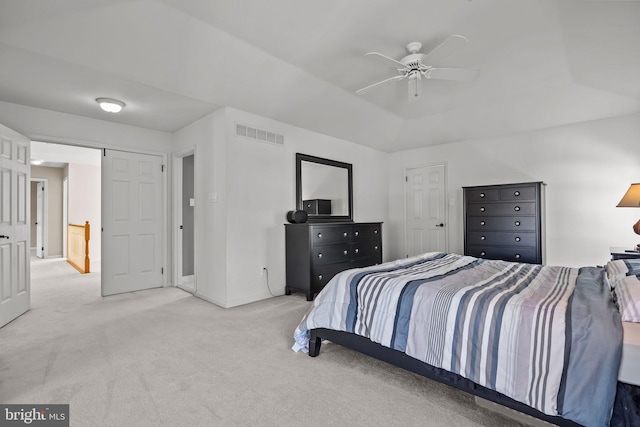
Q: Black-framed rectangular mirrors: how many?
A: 1